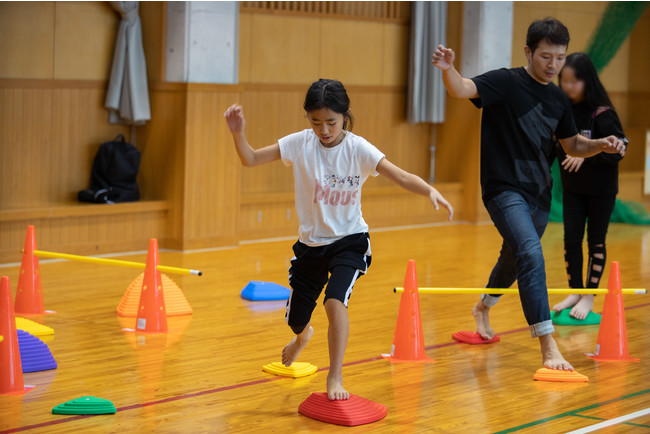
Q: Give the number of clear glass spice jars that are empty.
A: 0